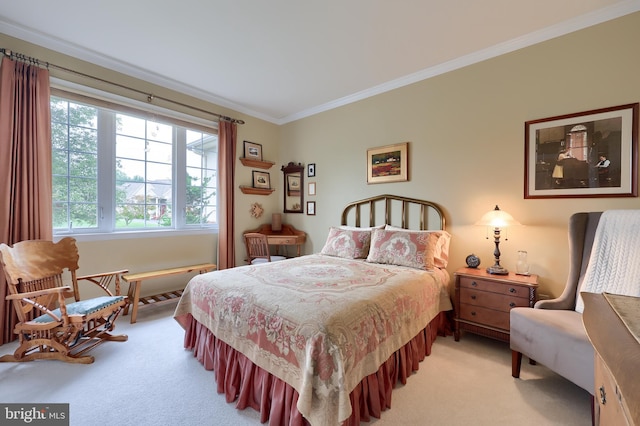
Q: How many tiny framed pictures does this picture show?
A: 3